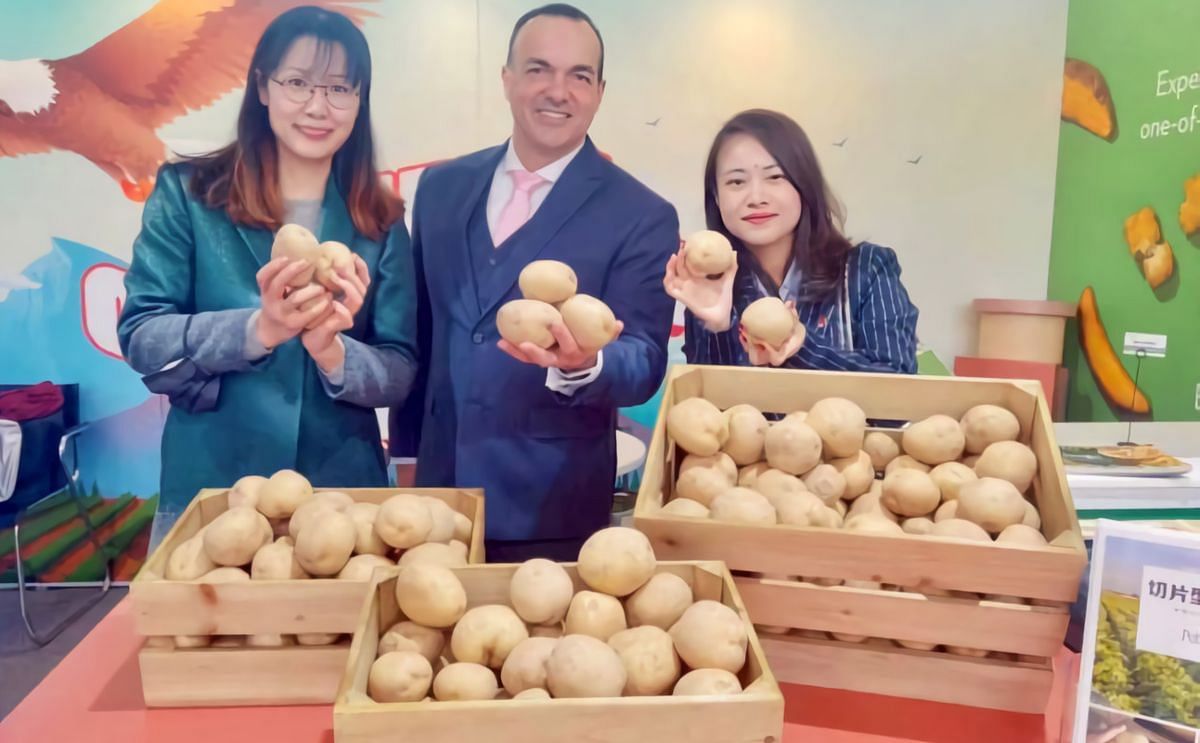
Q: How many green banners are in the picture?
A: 1